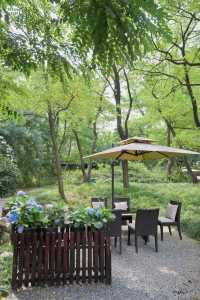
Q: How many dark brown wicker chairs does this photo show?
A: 5